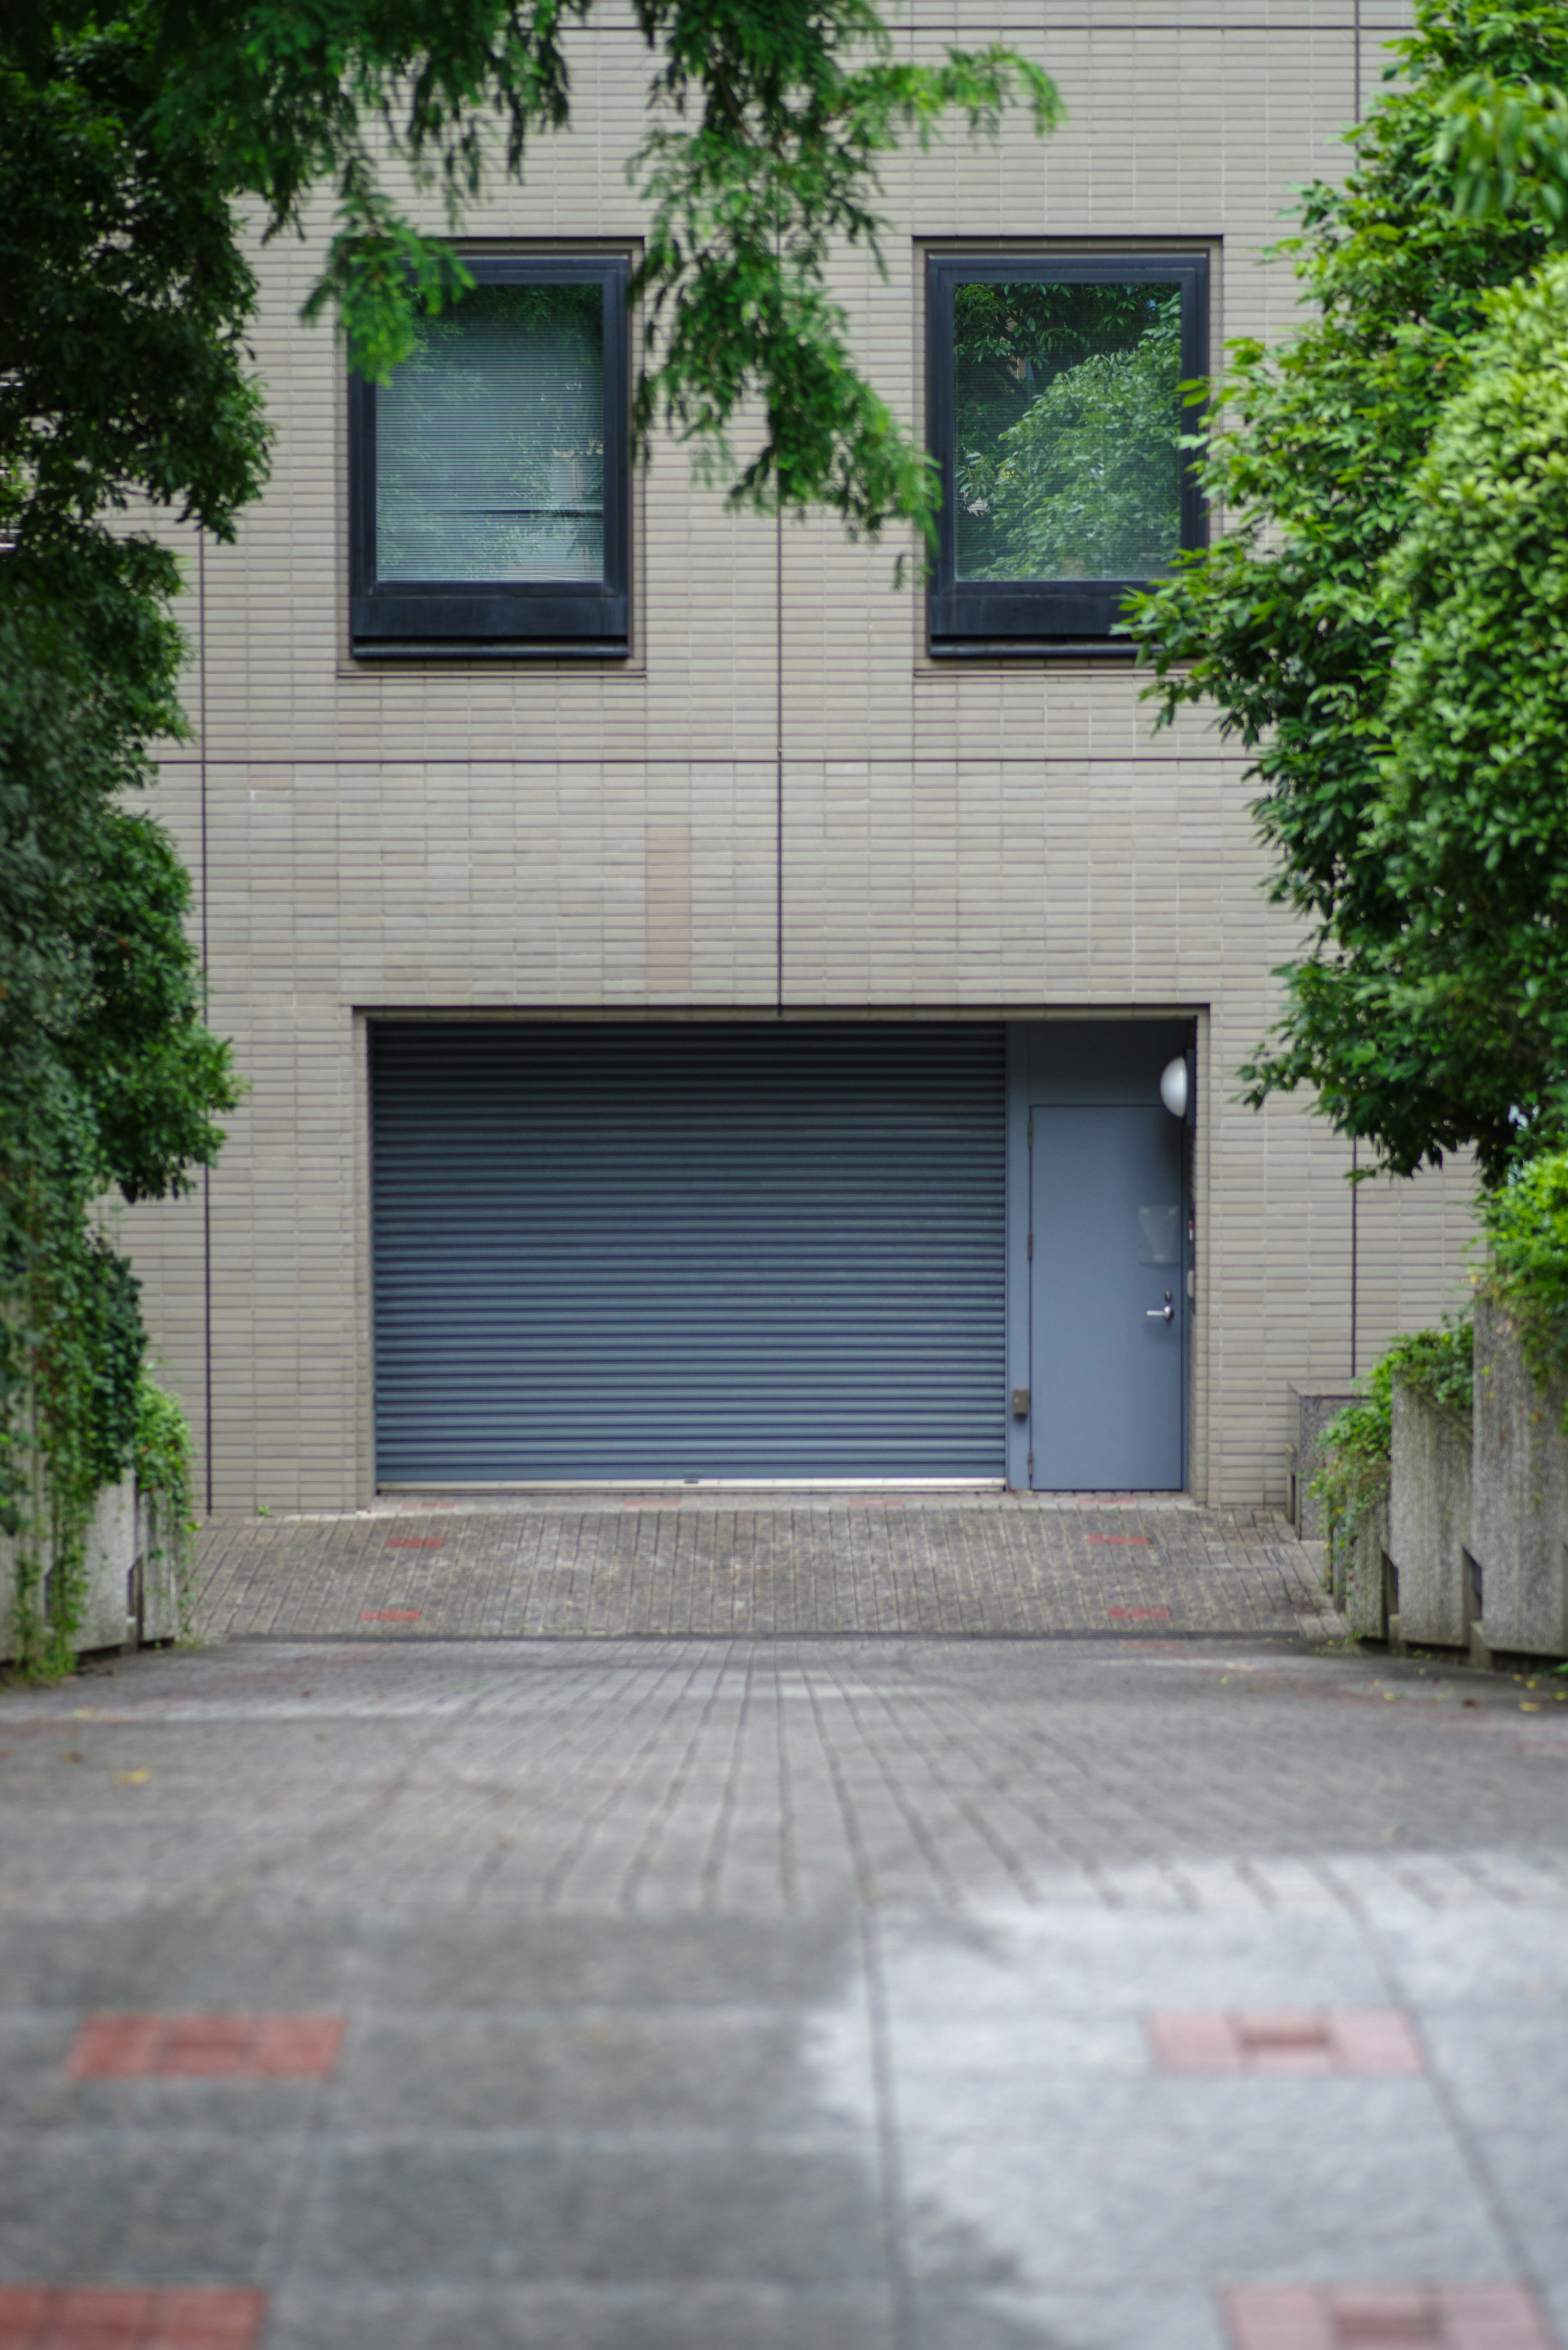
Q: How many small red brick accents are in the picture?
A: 12